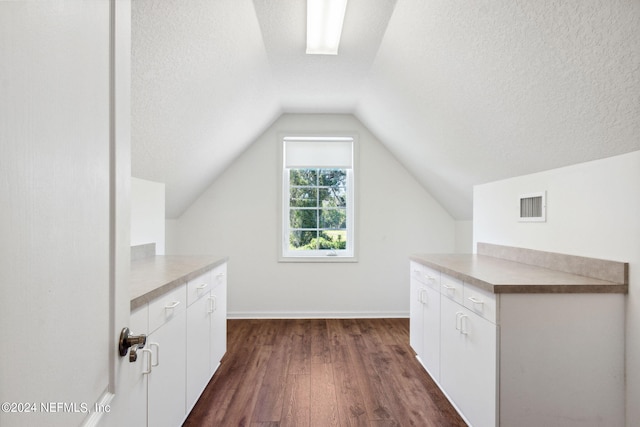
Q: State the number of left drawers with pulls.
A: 3